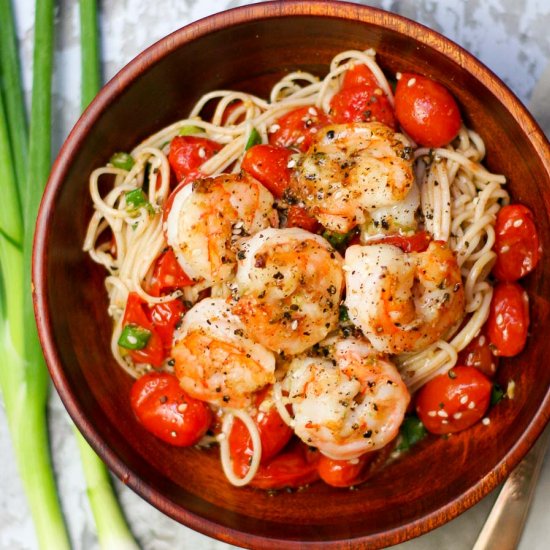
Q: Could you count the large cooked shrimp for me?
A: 6